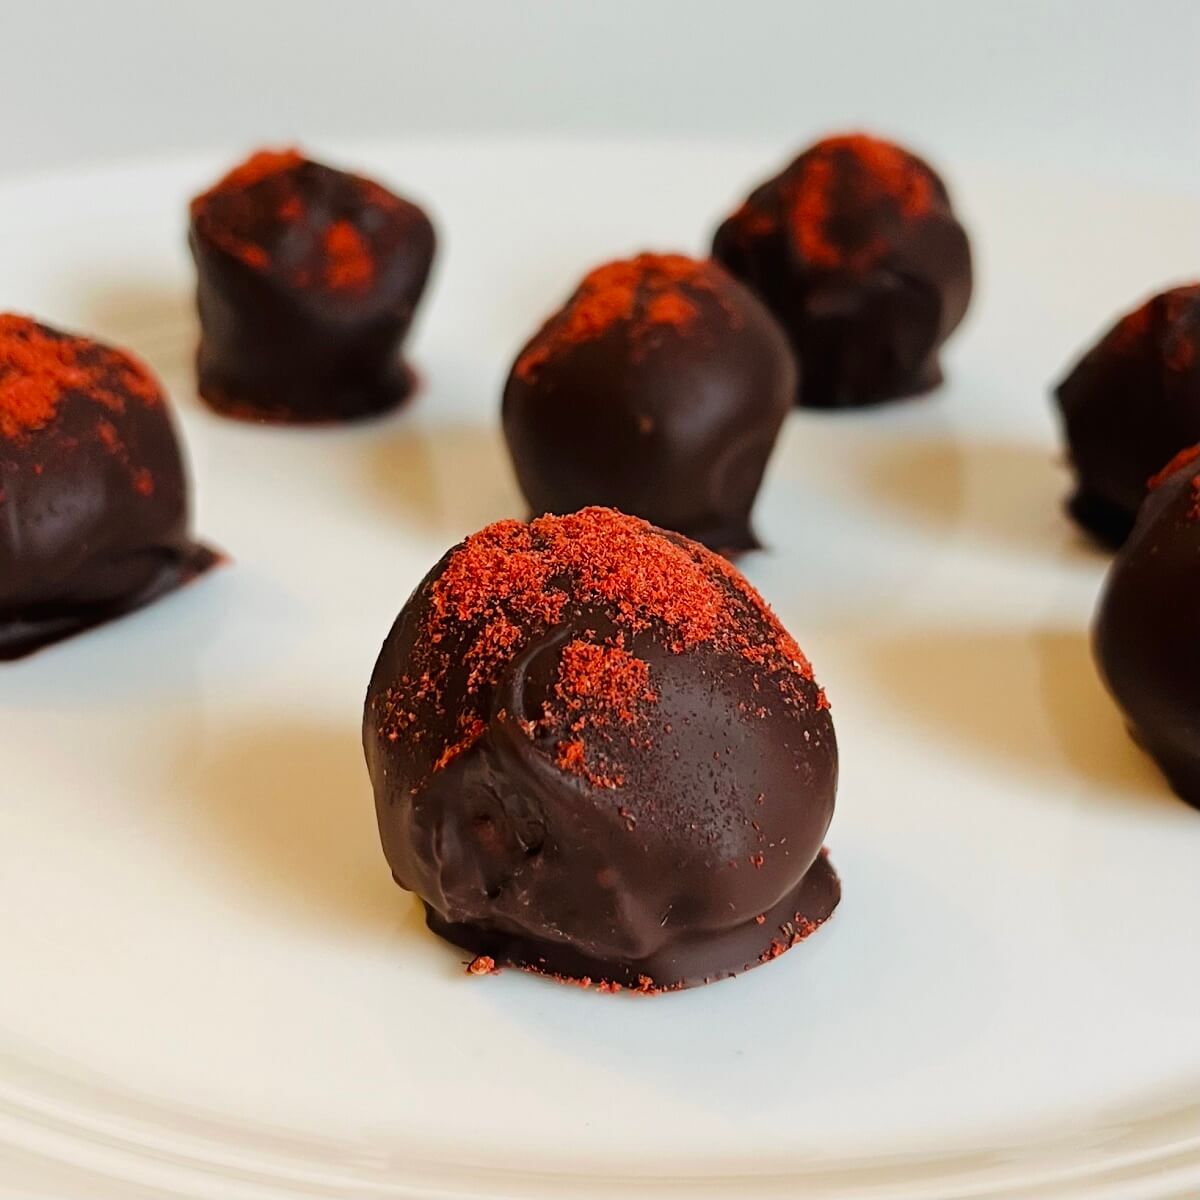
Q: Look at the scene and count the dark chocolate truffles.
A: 7